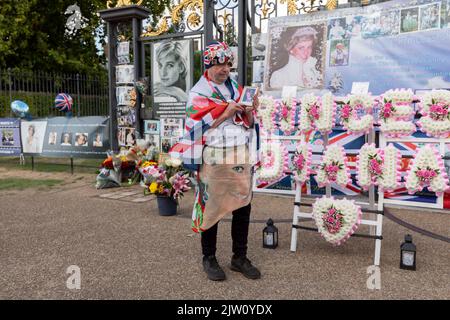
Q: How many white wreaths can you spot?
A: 12